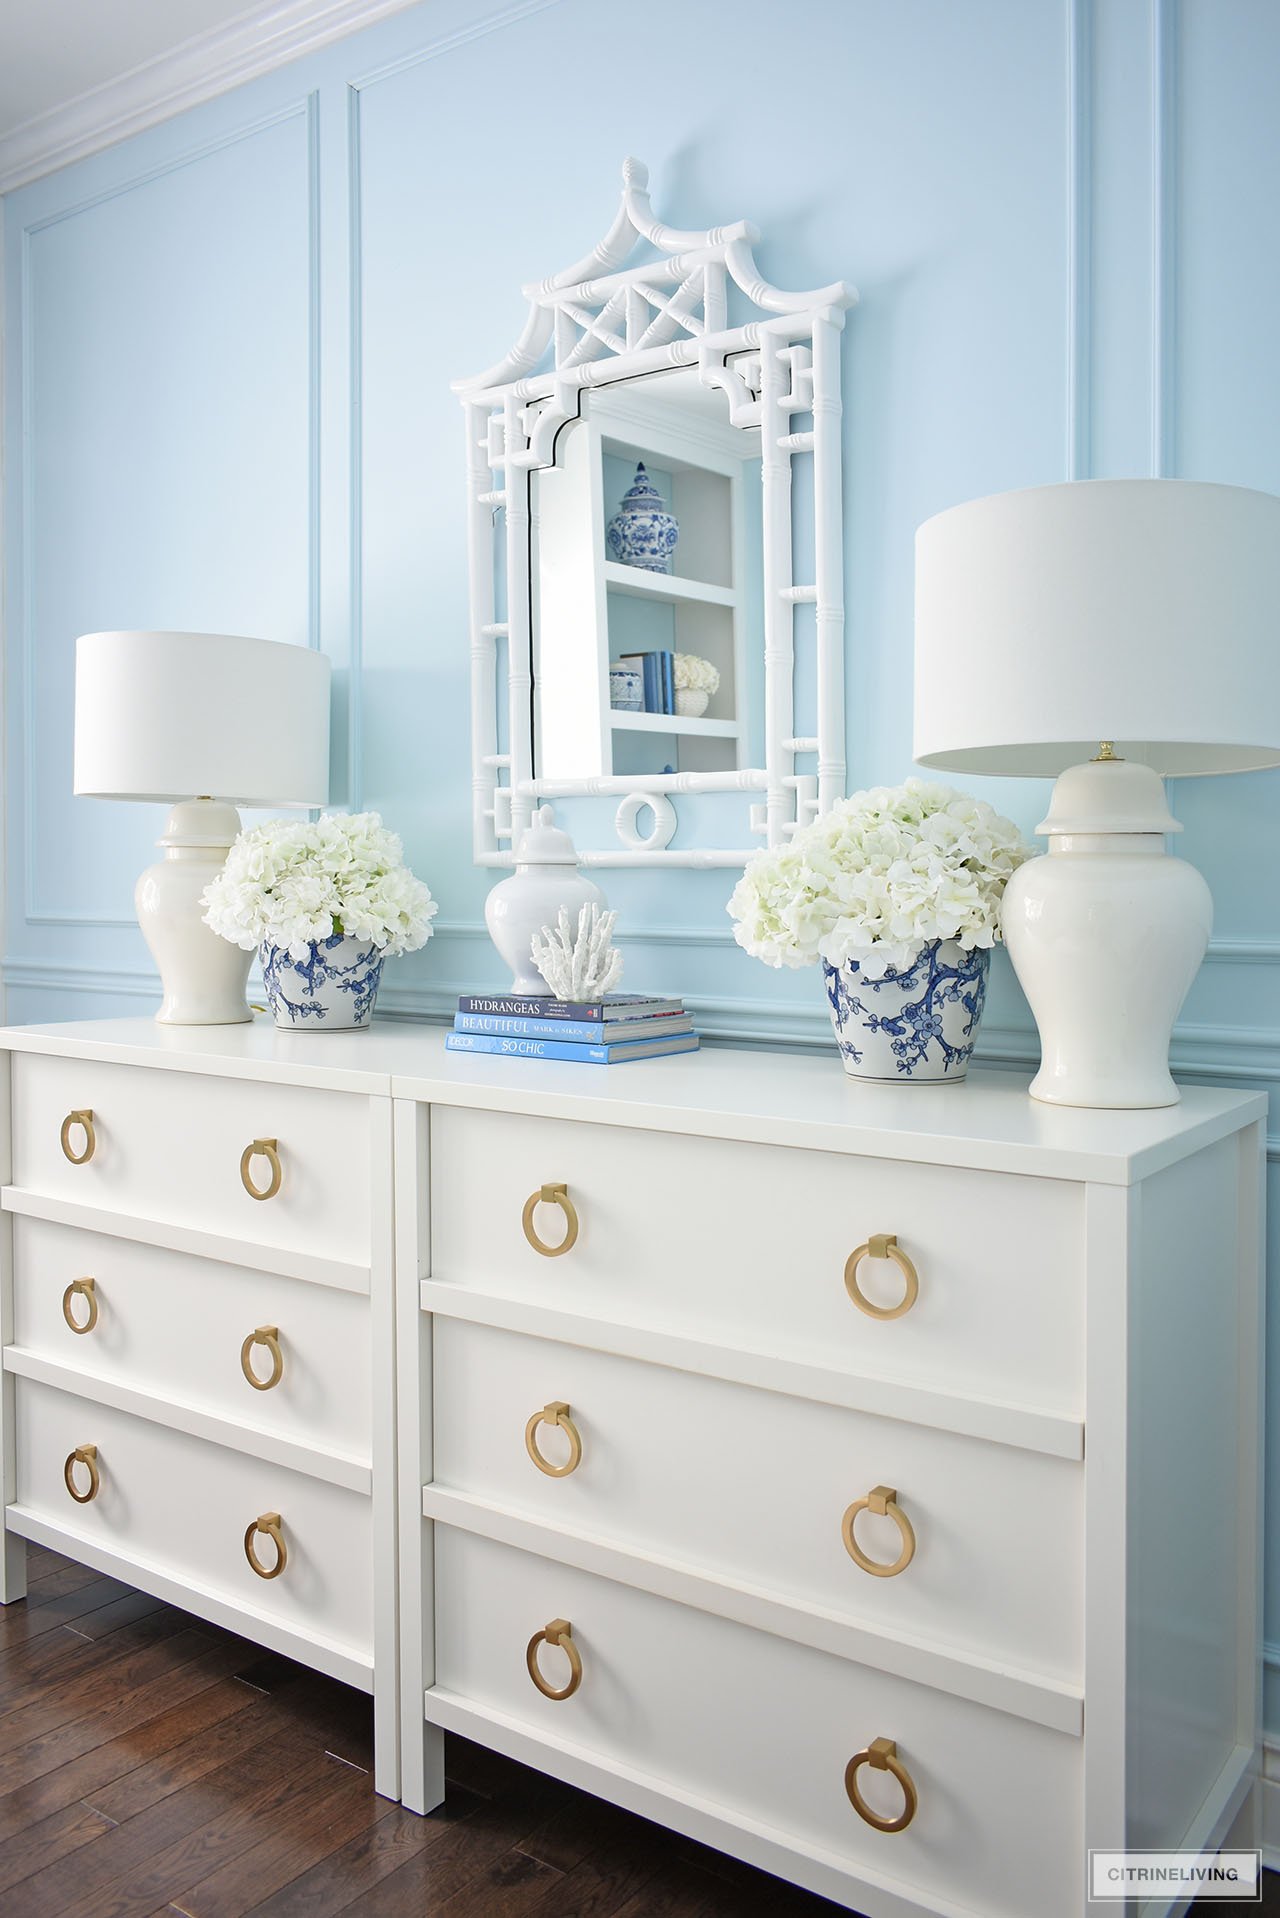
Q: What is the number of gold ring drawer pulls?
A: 12